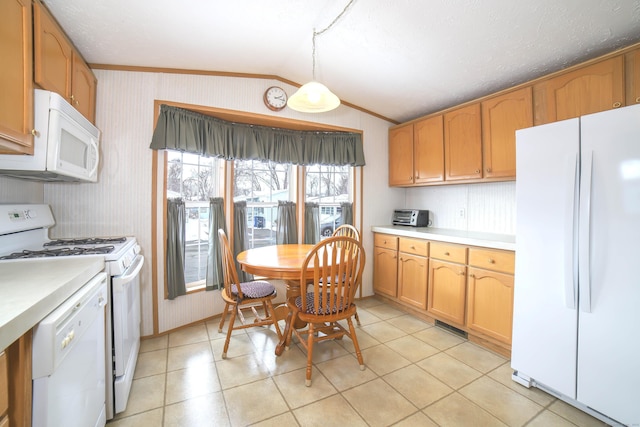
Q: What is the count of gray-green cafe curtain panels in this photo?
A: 6